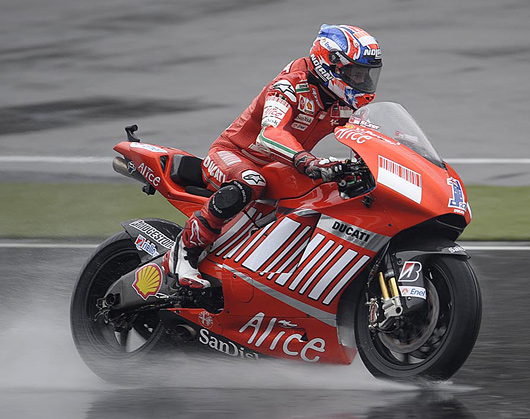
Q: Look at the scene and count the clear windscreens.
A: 1